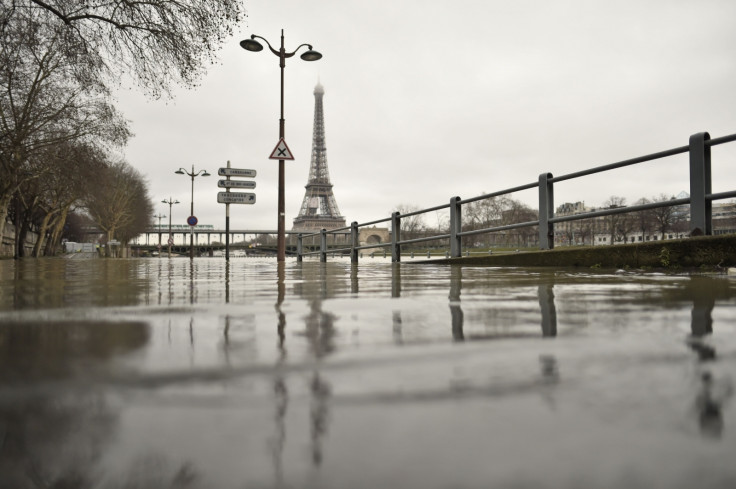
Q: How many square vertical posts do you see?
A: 7